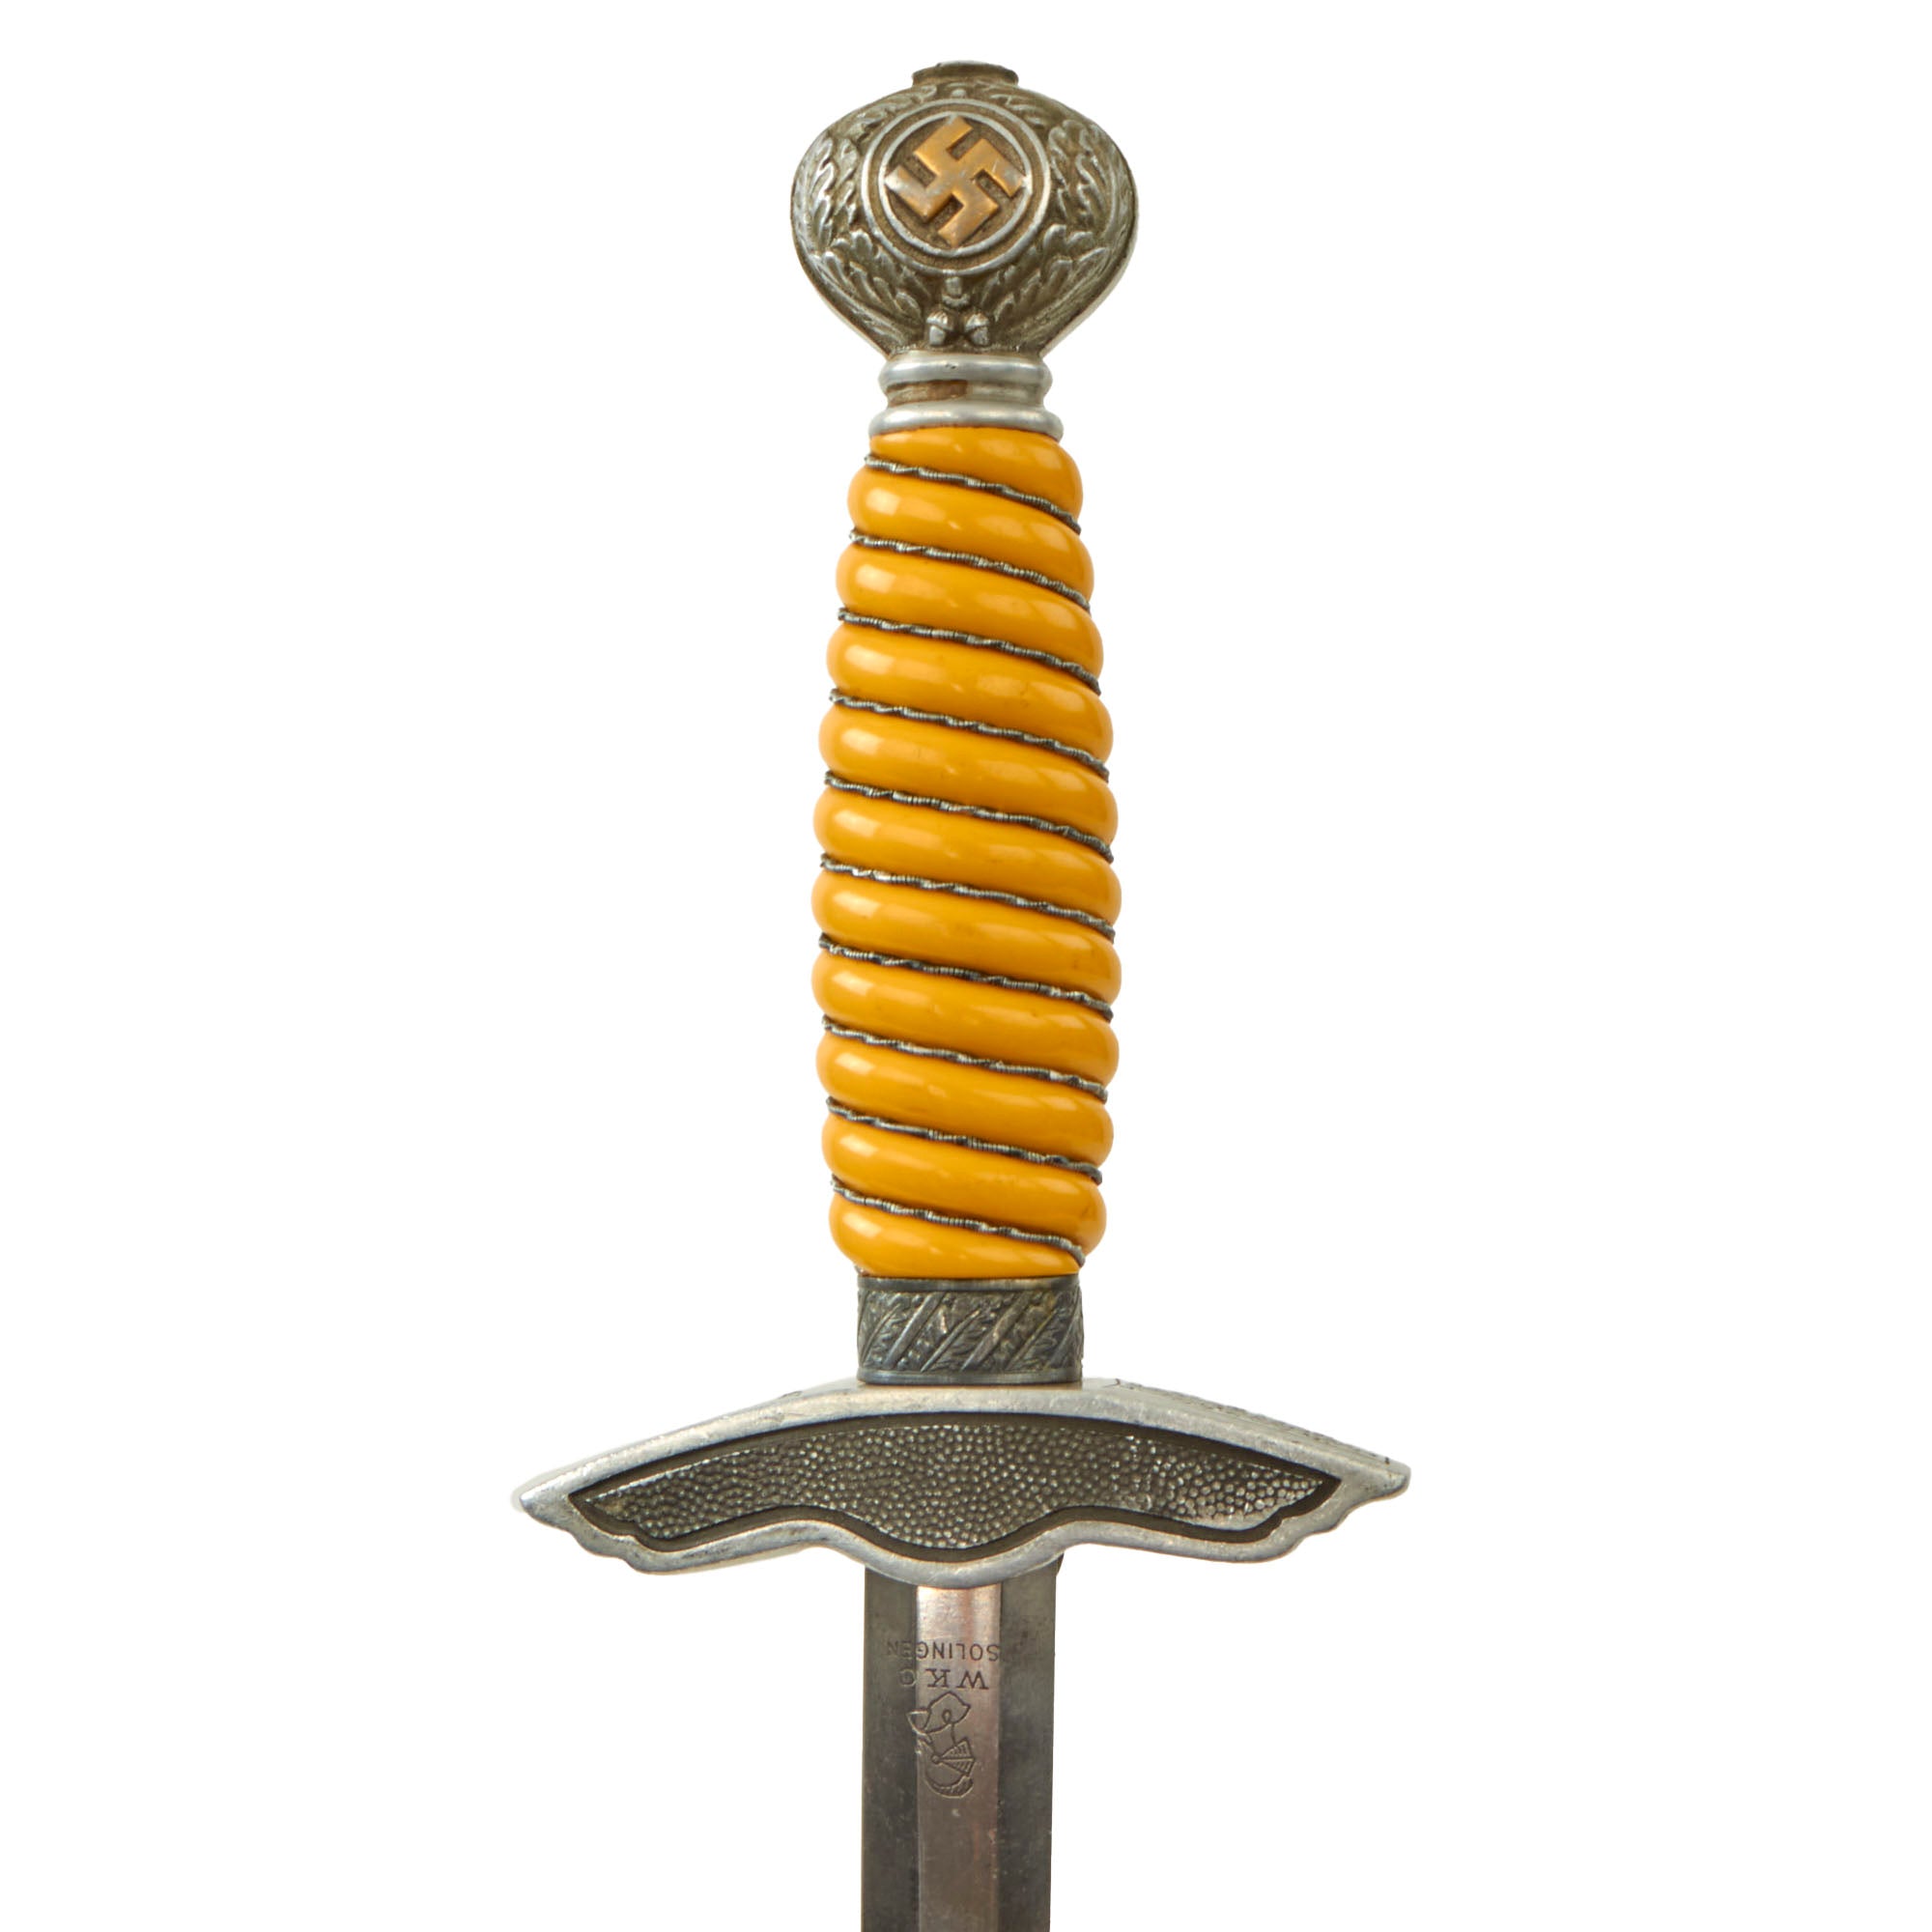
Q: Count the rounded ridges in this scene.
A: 11